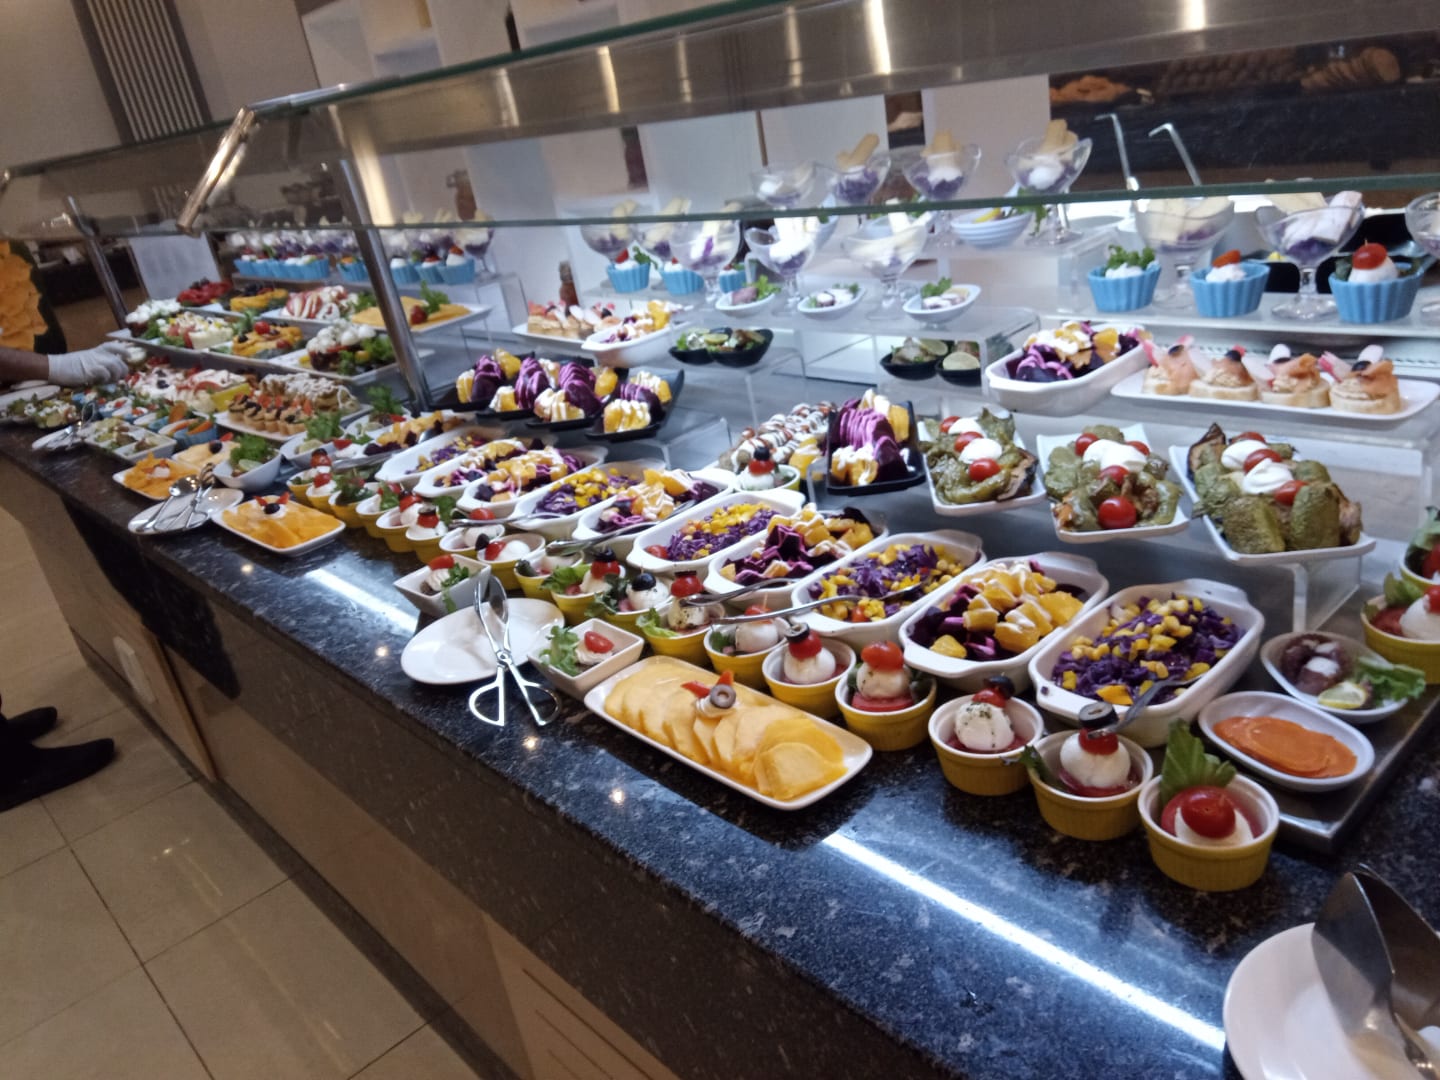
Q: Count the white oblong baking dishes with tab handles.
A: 13